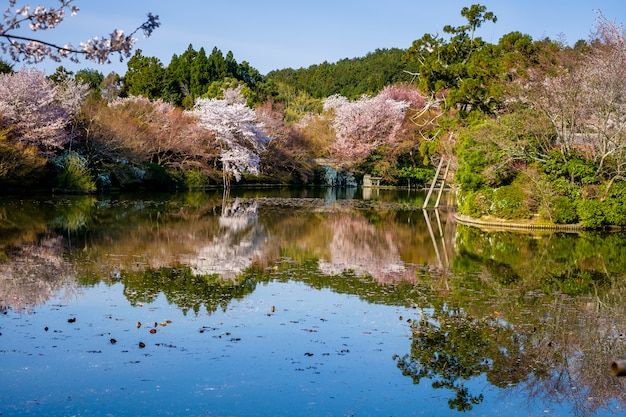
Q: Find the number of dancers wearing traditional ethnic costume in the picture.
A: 0